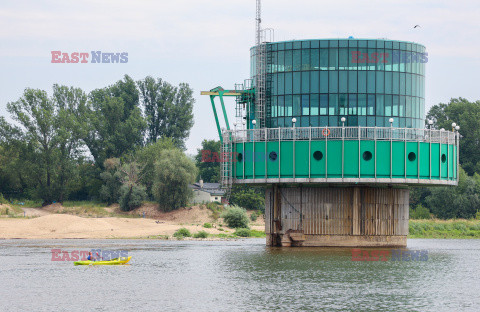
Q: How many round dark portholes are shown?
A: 6